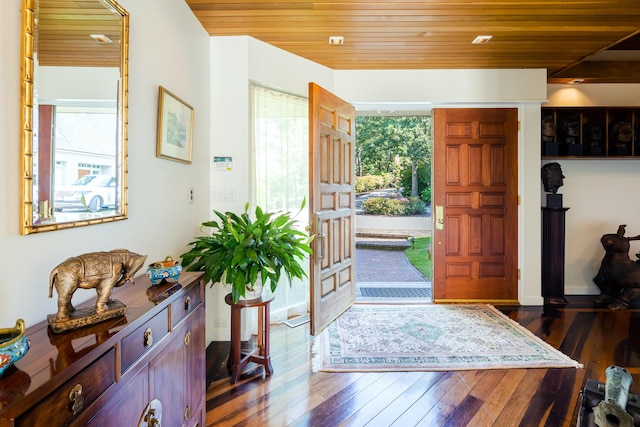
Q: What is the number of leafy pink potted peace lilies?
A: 0